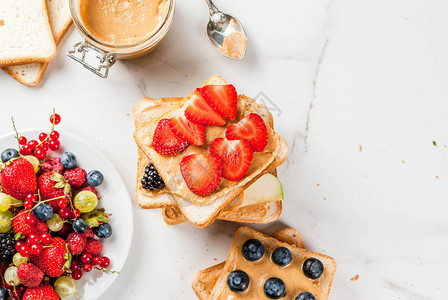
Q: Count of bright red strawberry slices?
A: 7